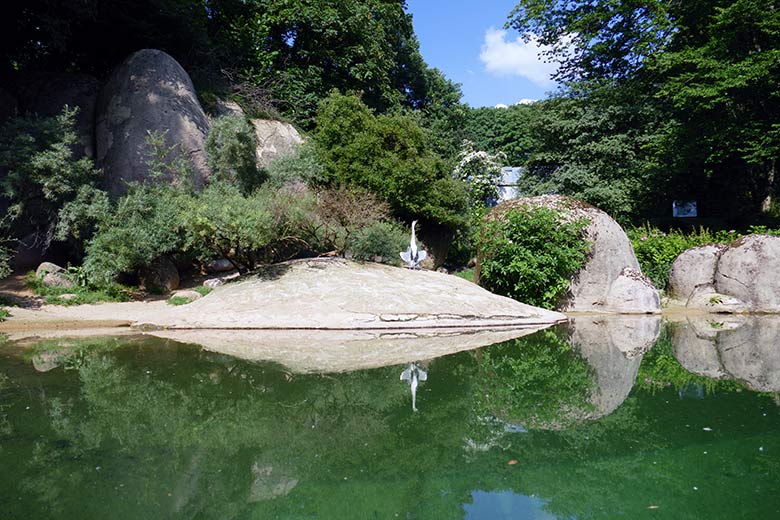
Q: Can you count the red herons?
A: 0